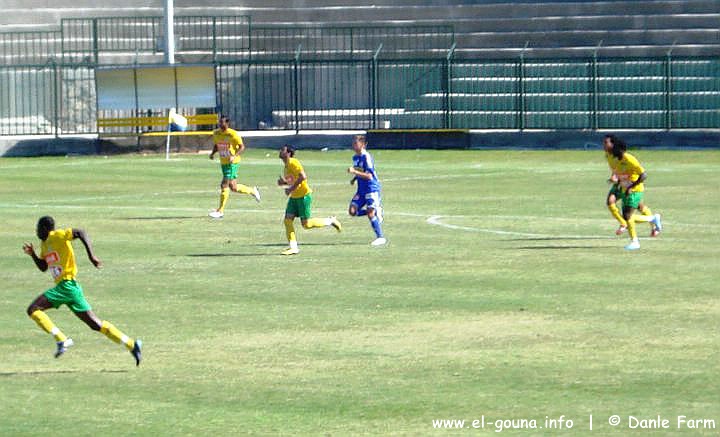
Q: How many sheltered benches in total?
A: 1